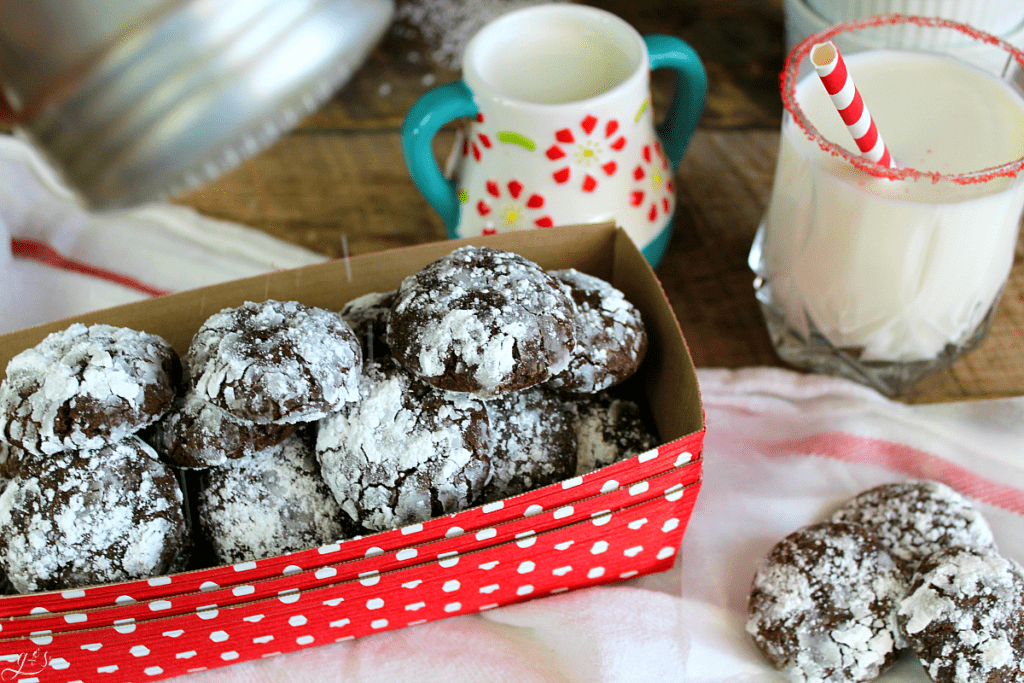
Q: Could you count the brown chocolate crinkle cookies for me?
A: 14